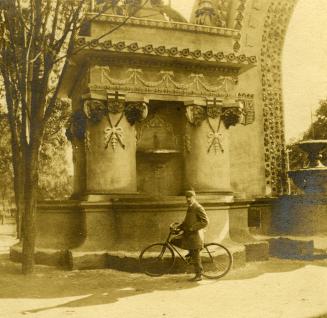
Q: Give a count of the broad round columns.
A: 2